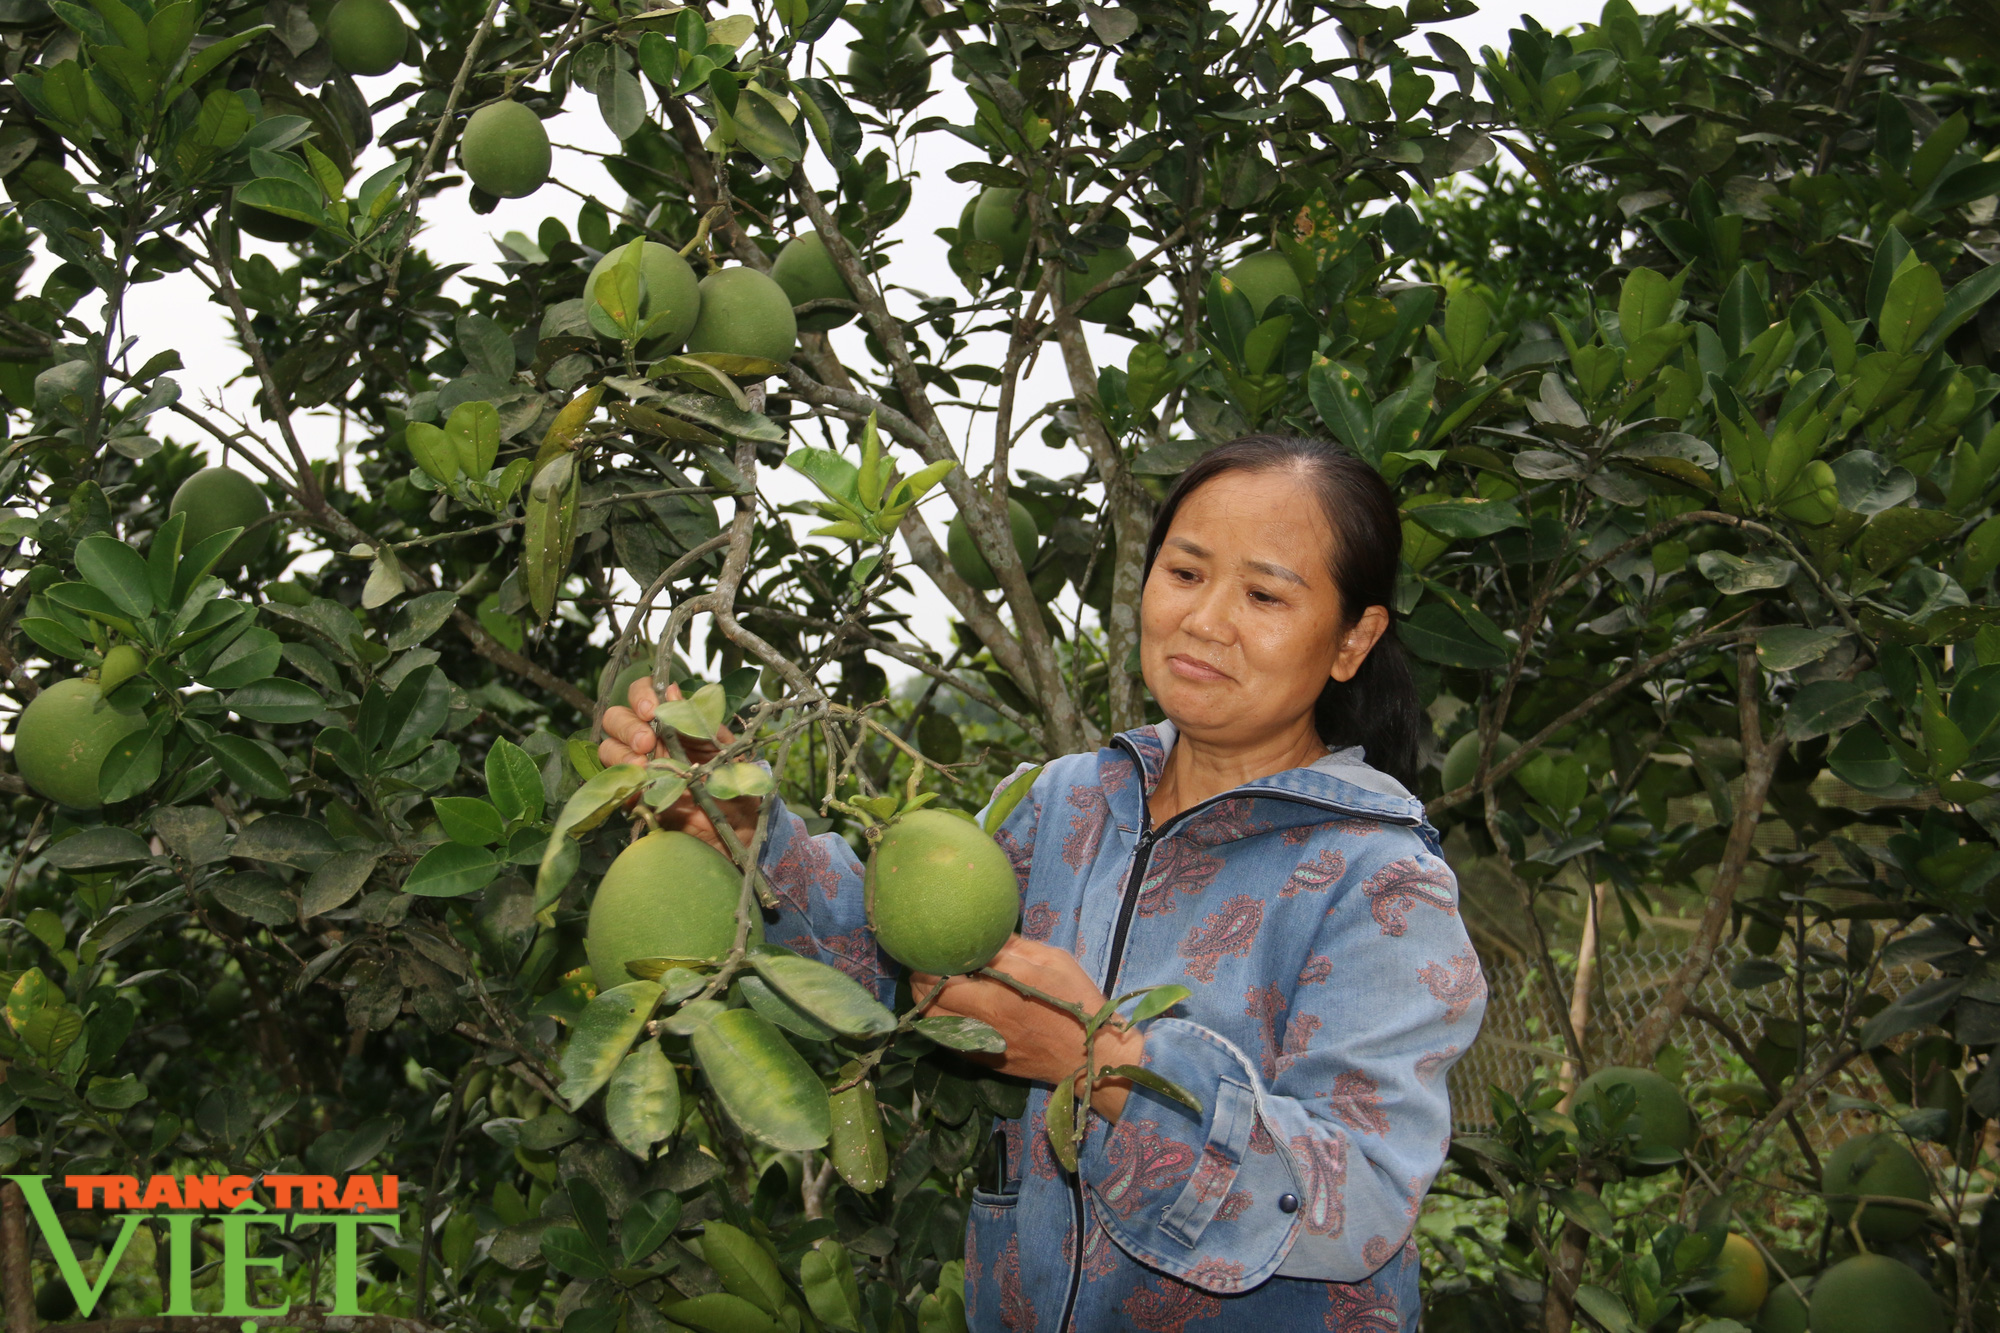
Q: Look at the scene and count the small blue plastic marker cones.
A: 0